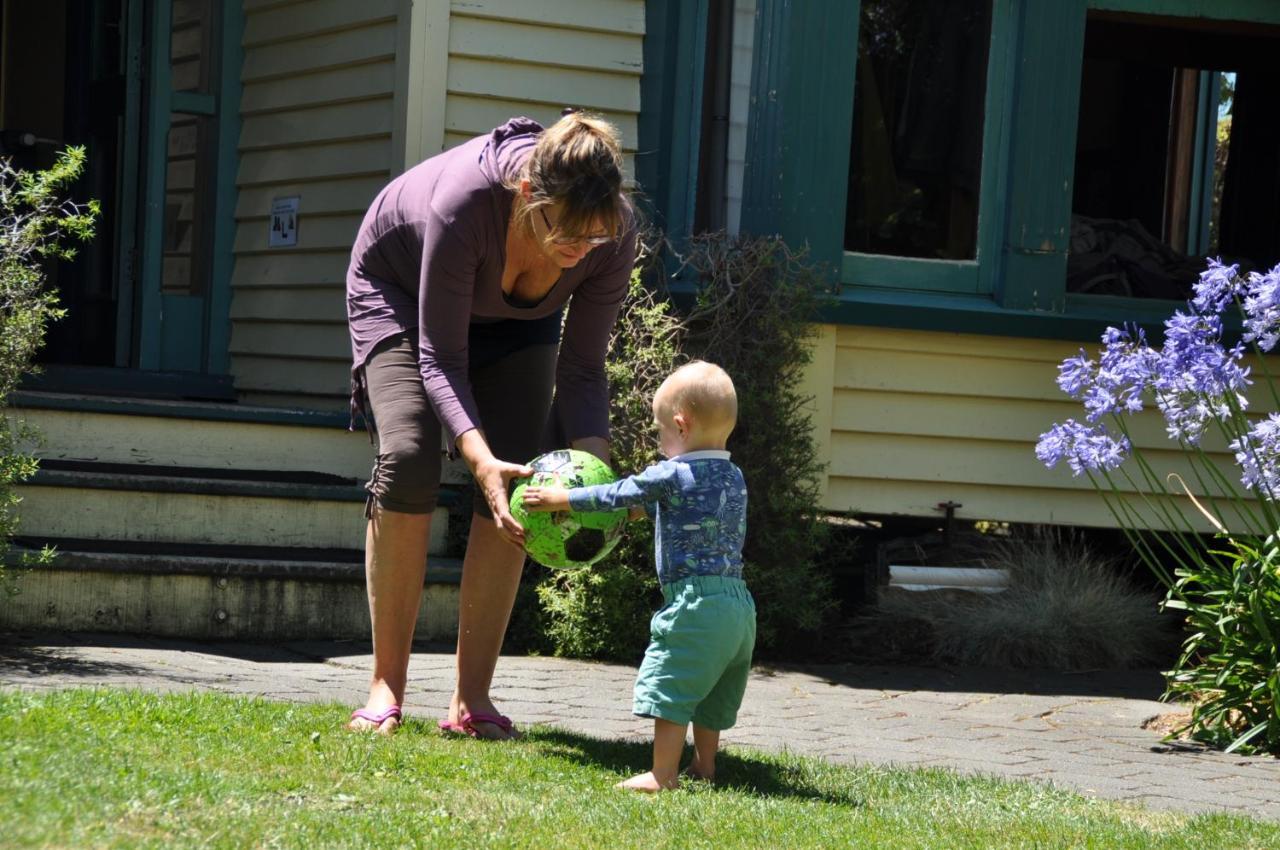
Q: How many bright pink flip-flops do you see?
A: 2